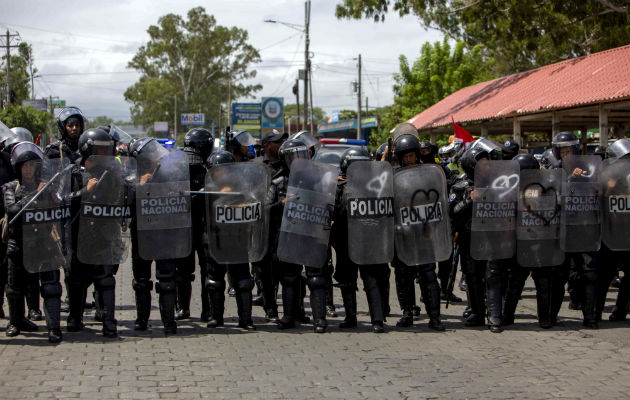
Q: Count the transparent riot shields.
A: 11